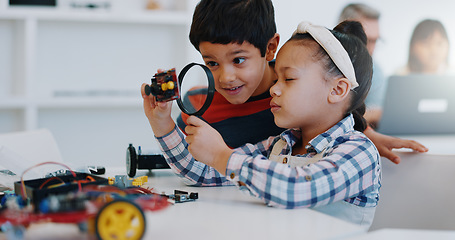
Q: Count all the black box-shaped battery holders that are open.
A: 1